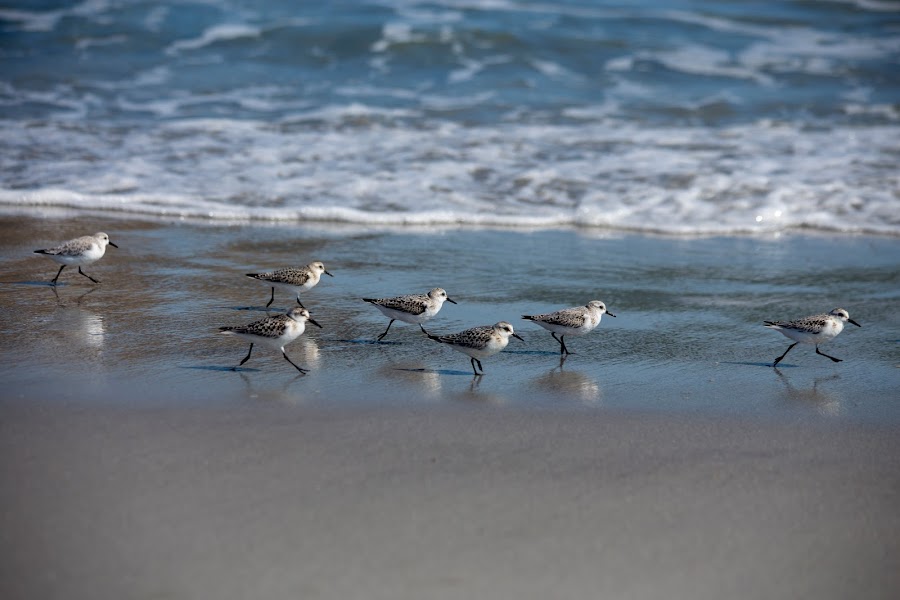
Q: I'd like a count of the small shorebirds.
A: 7